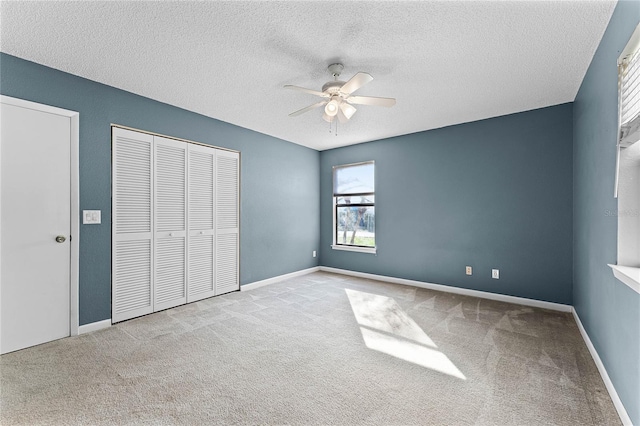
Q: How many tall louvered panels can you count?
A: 4